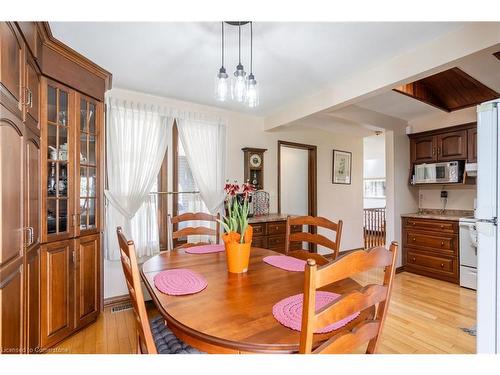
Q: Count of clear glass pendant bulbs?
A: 3